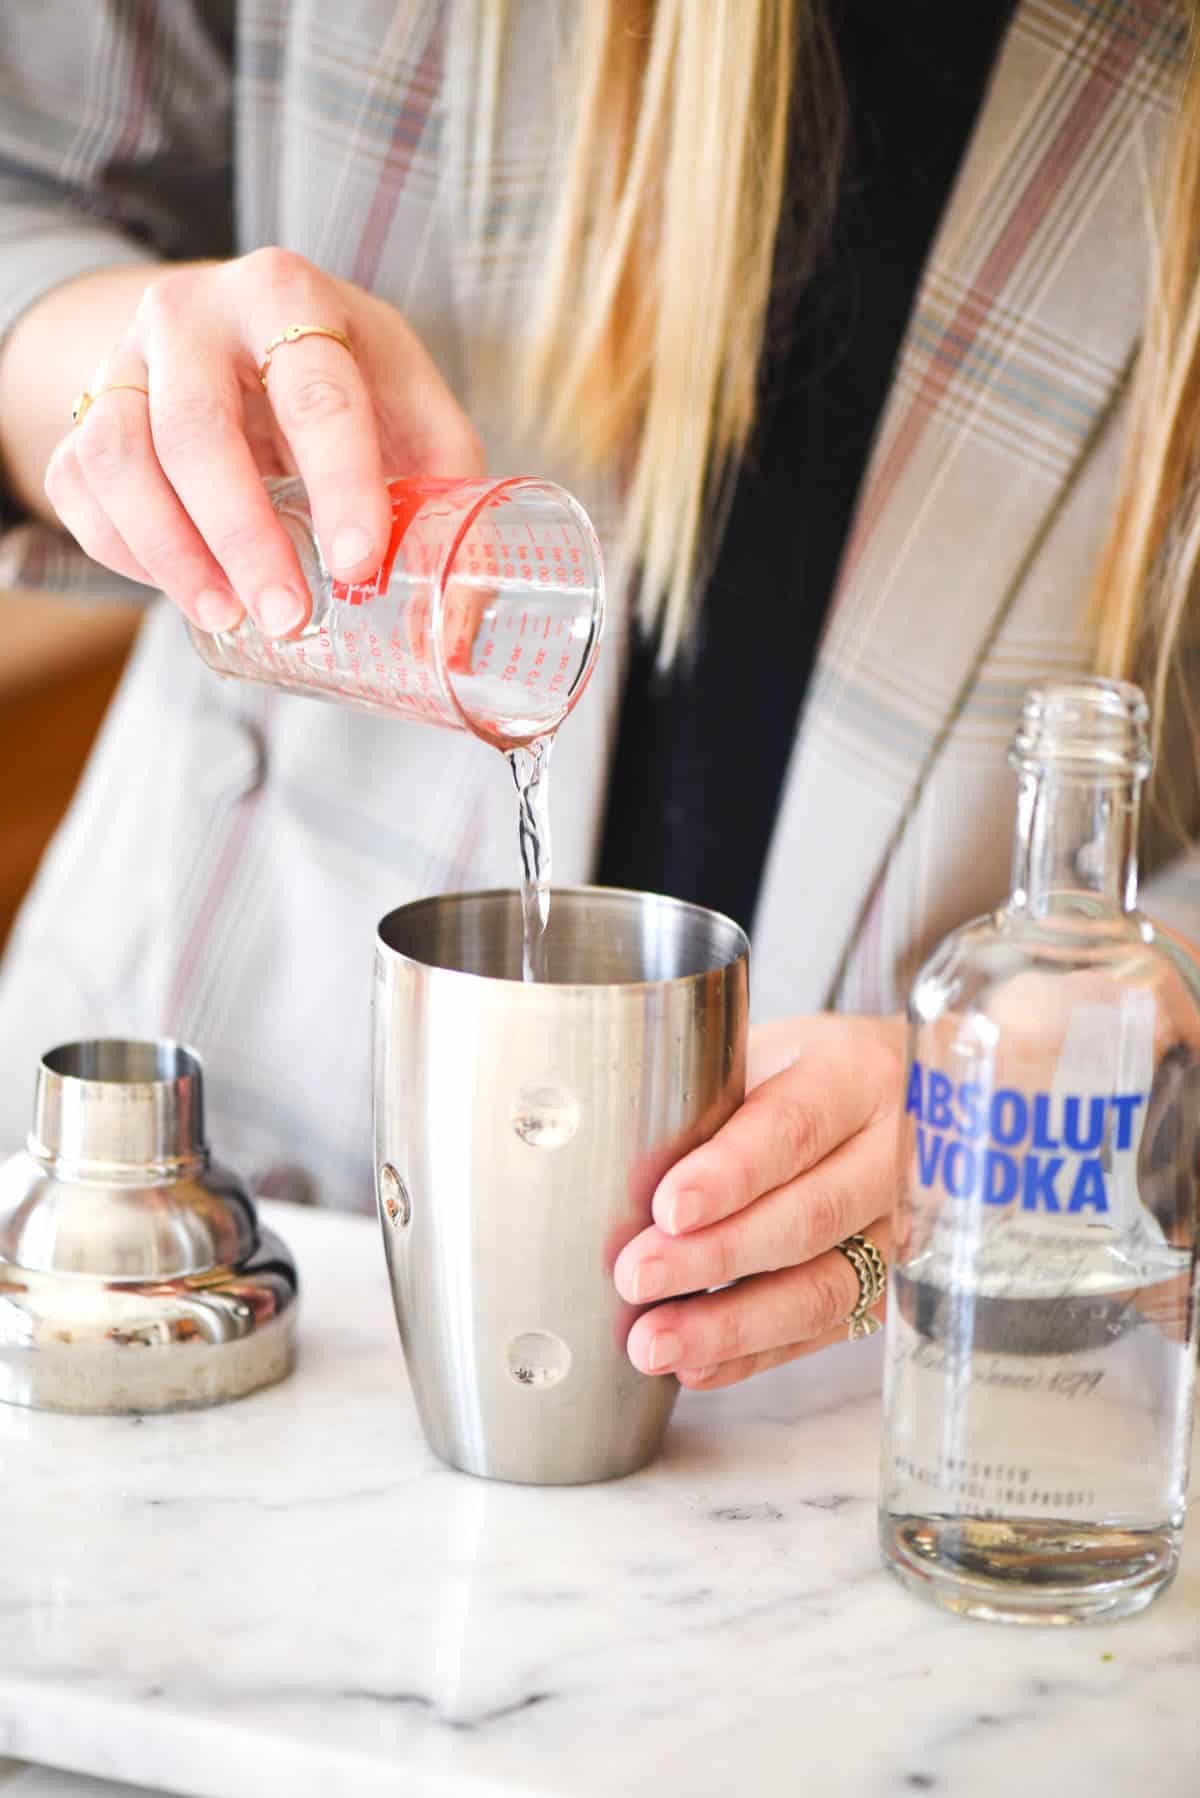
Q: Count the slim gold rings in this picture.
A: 2